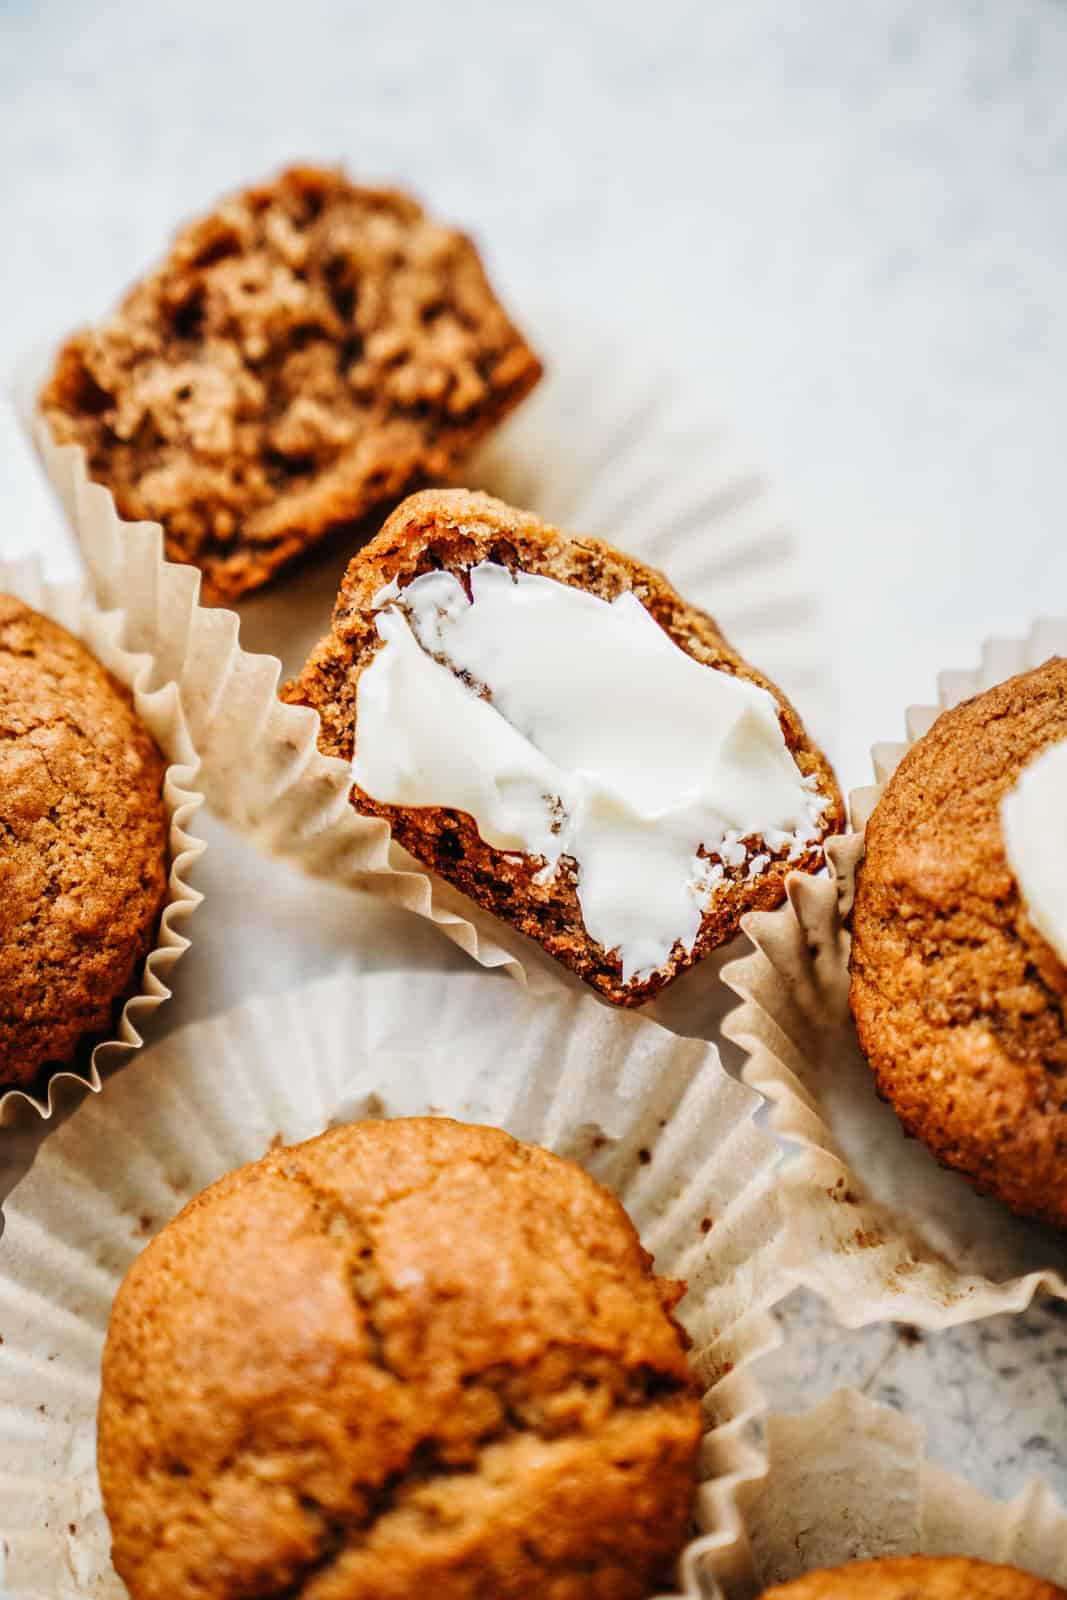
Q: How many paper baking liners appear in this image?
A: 5